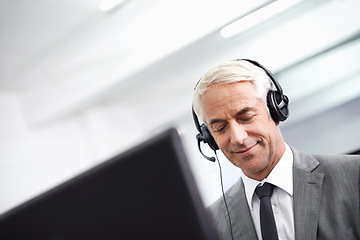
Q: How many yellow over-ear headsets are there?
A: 0